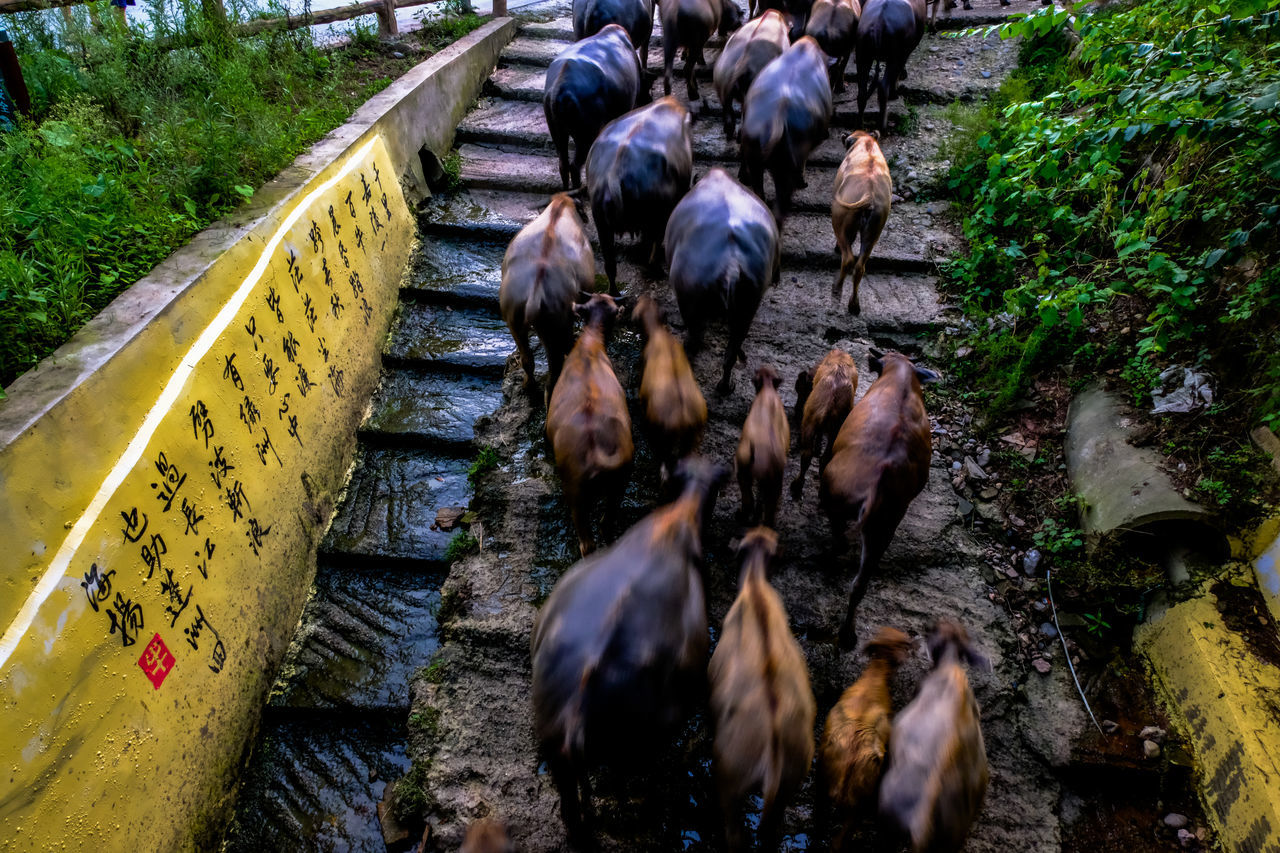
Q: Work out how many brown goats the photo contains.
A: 0